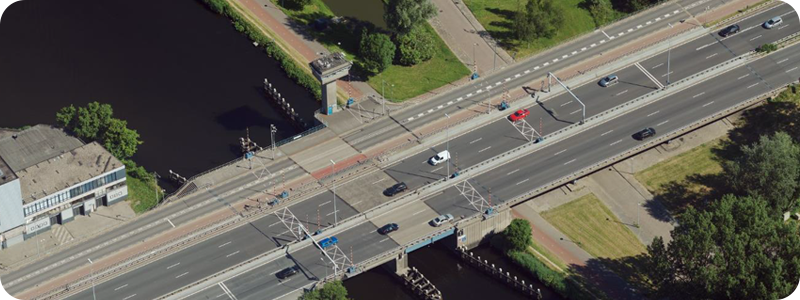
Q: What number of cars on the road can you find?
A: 11